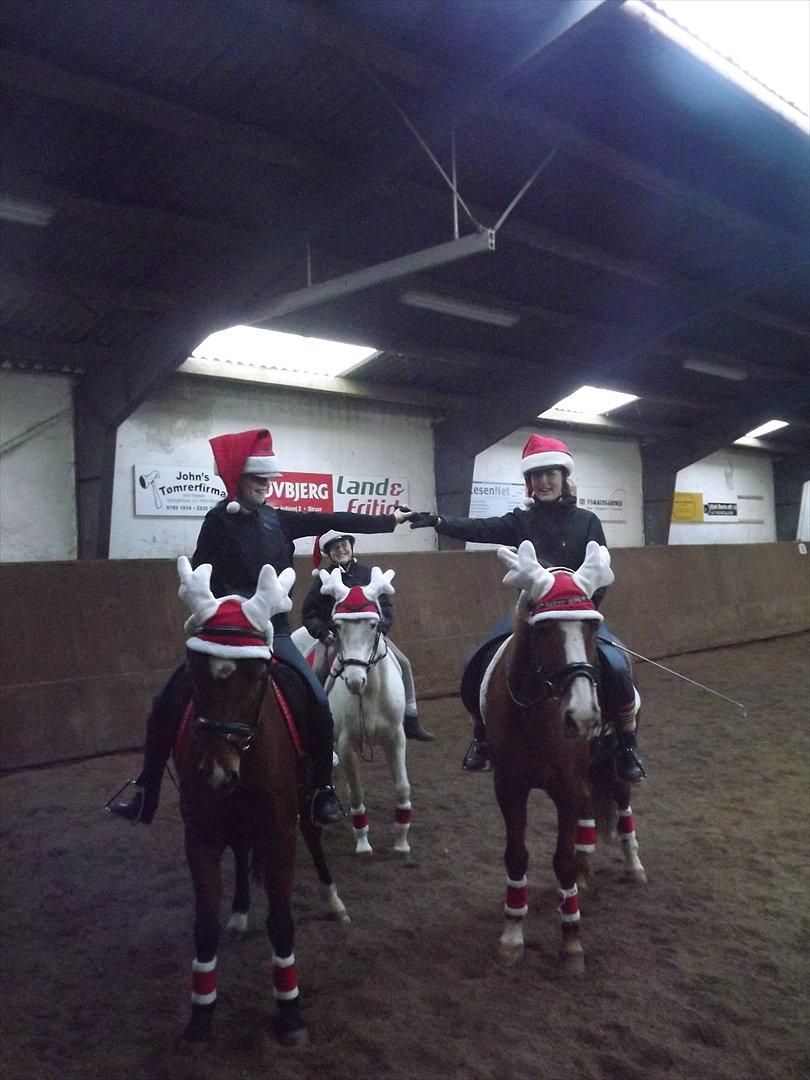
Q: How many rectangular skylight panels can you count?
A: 4